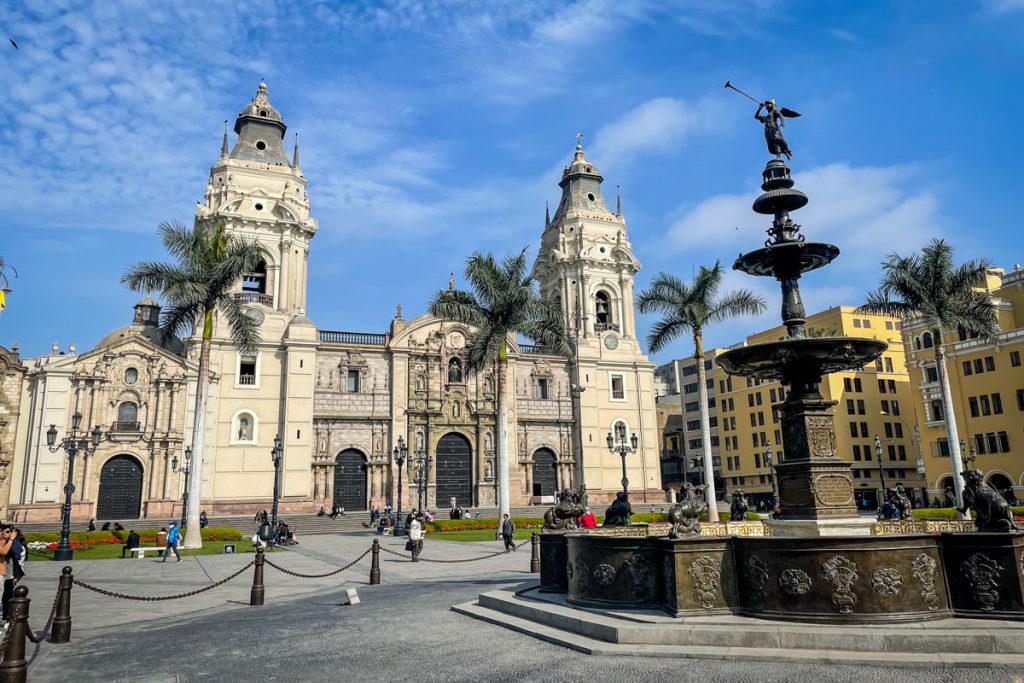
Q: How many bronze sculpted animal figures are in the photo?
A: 6